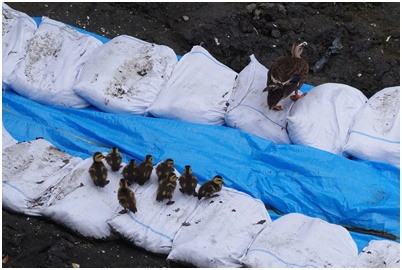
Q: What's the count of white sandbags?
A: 14